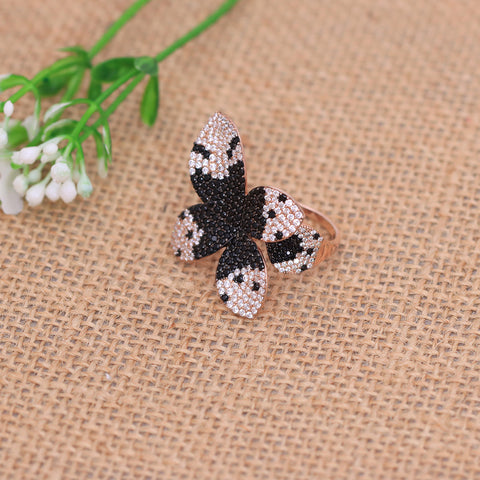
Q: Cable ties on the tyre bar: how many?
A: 0